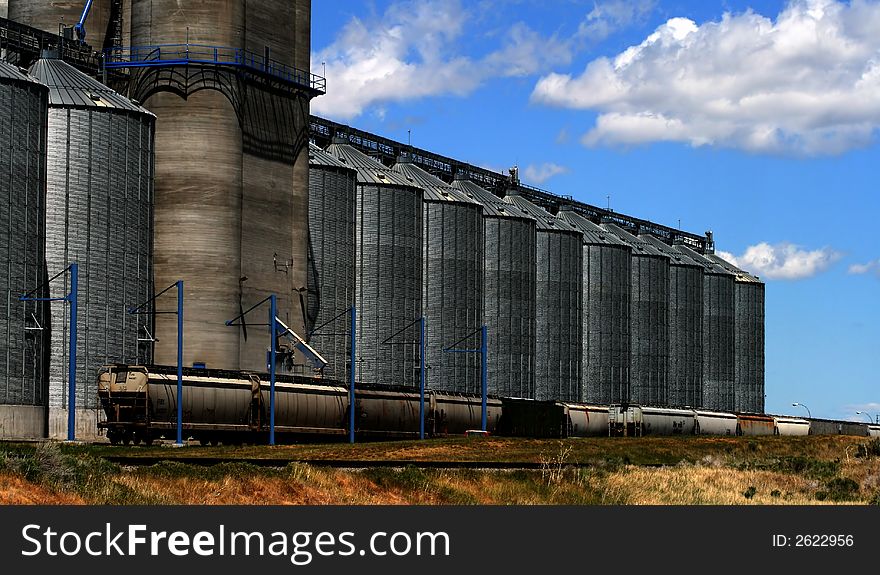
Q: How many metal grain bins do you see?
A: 12